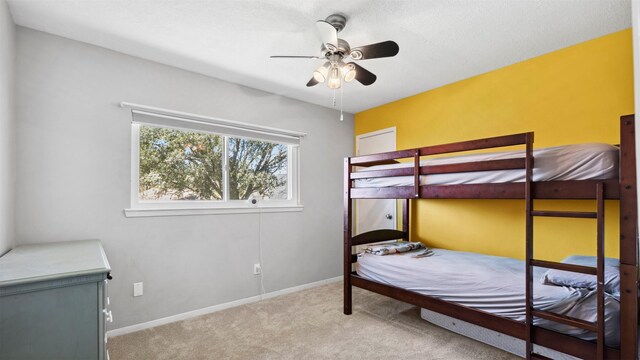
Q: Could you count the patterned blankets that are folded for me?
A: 1